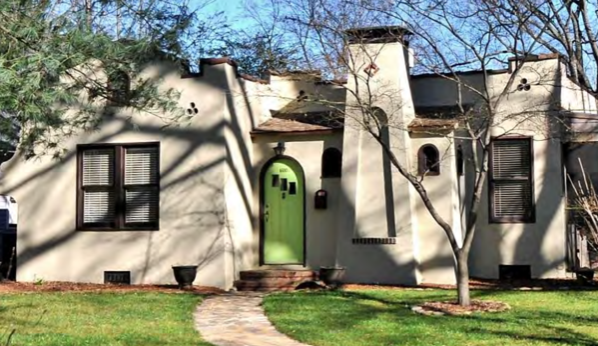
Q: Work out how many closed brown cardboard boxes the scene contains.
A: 0